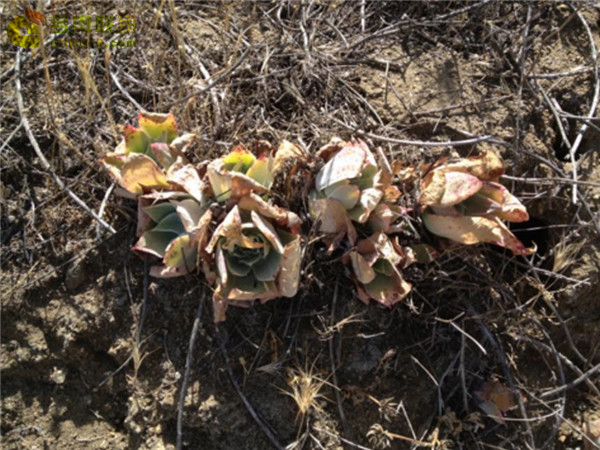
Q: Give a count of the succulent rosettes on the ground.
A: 7